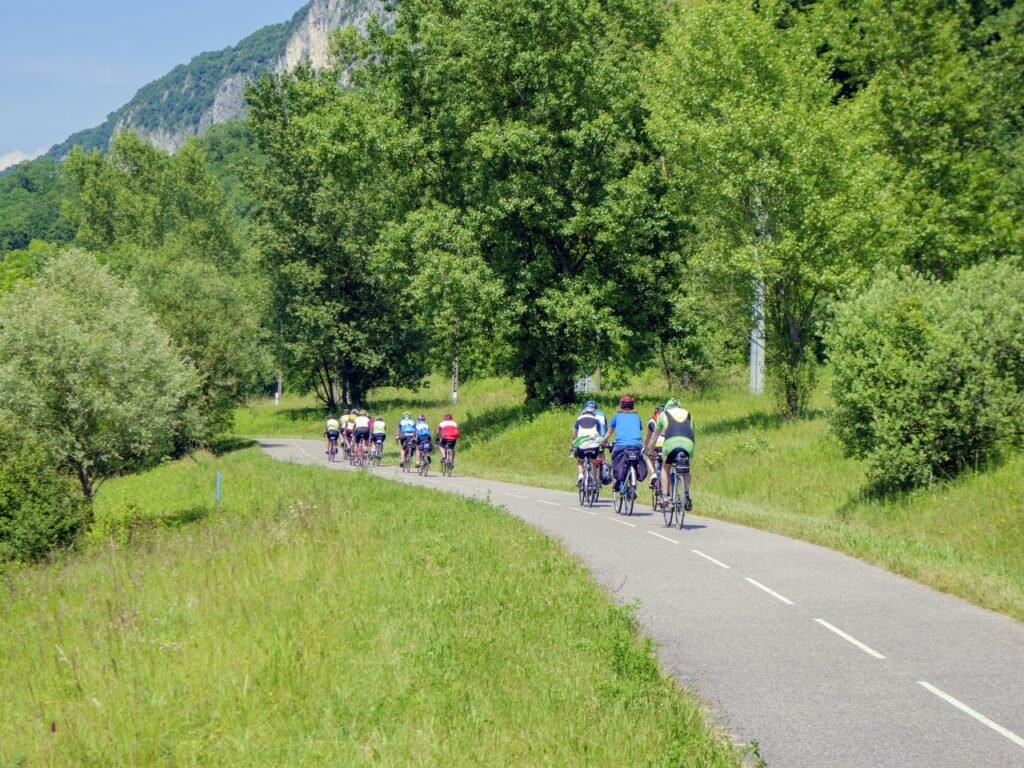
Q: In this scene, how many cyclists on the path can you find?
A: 14